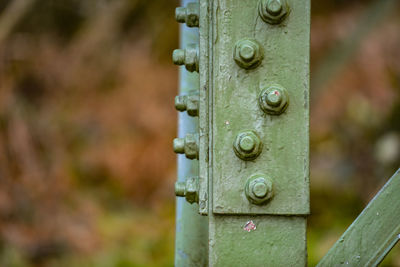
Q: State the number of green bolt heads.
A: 10